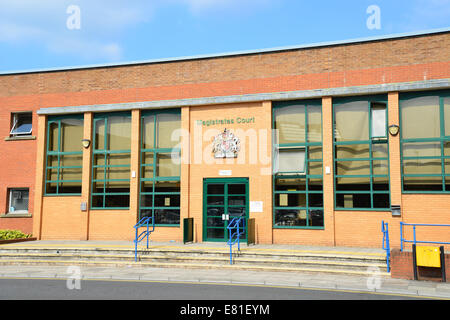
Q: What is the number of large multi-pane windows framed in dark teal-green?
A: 6